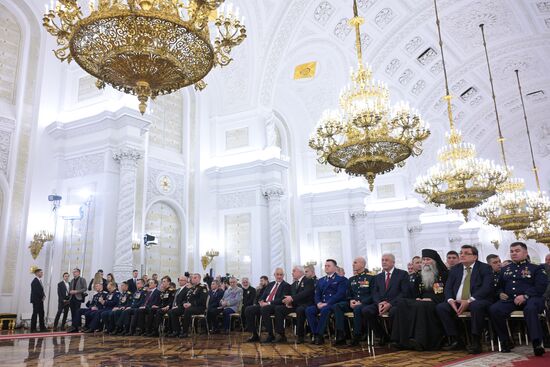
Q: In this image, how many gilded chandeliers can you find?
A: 5